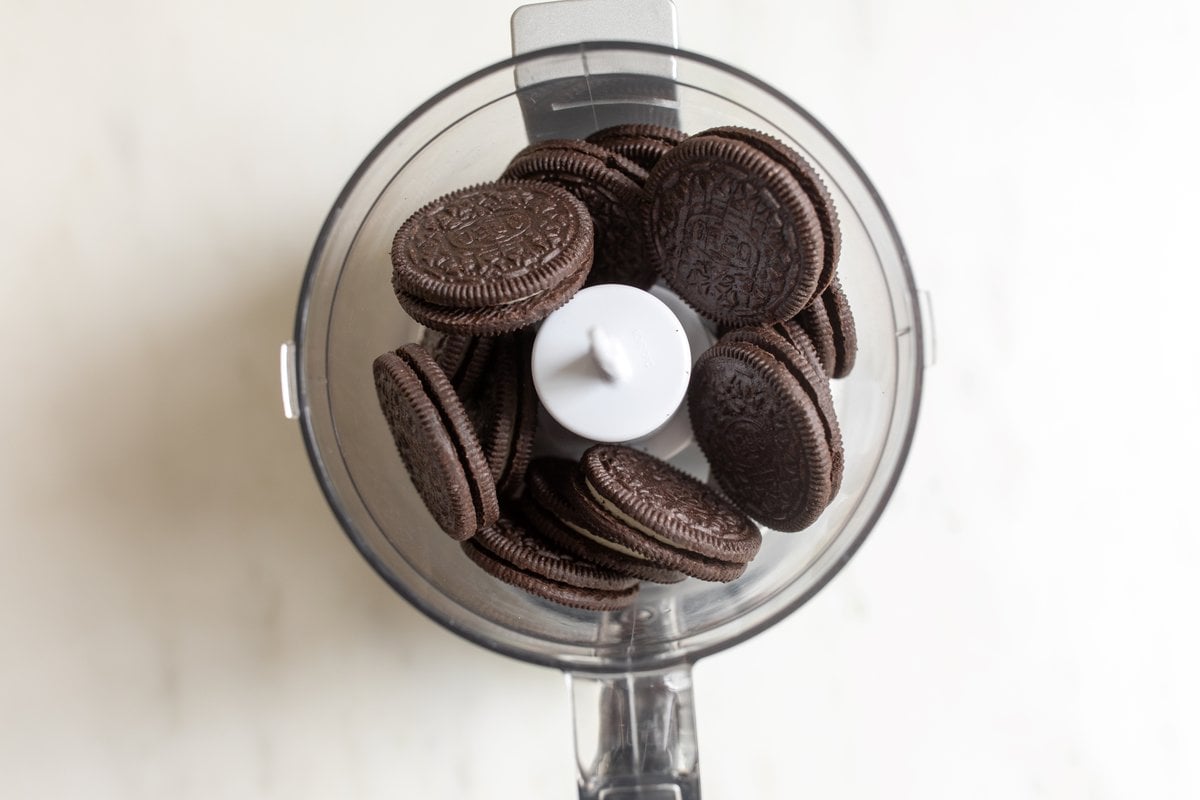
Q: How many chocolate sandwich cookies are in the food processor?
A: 13